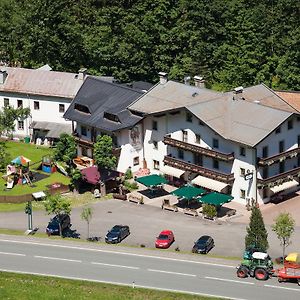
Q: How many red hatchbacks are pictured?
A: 1